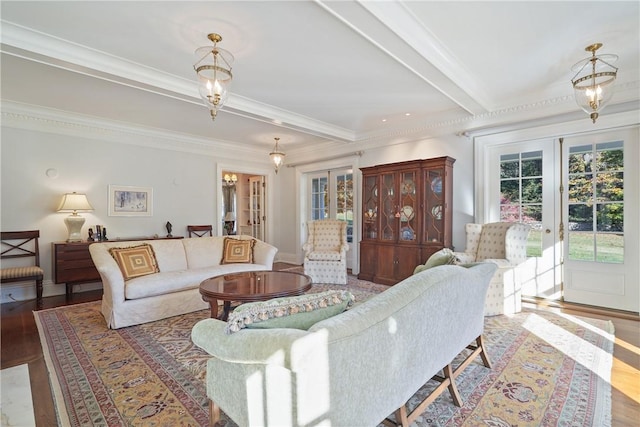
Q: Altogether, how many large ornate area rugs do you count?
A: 1